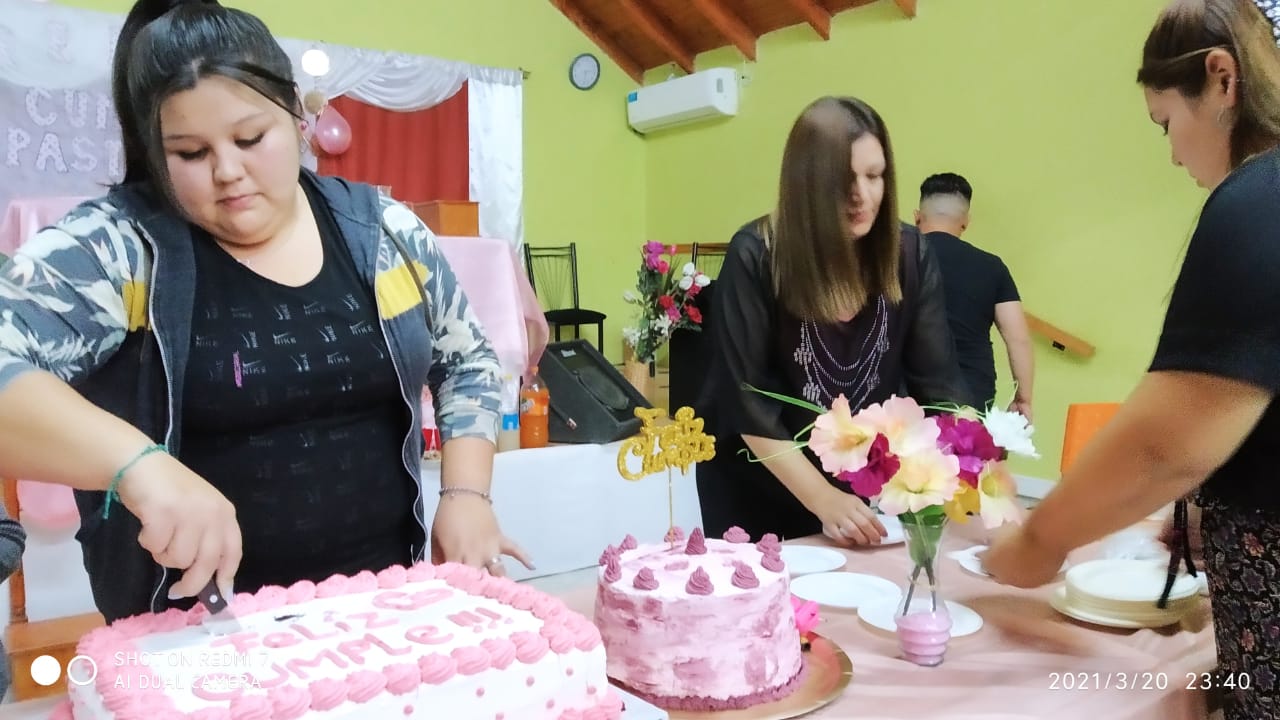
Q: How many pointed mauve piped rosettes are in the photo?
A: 11